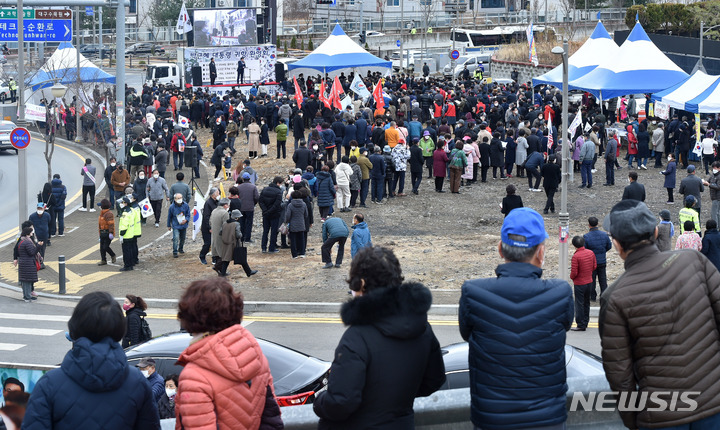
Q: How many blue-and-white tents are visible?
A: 5